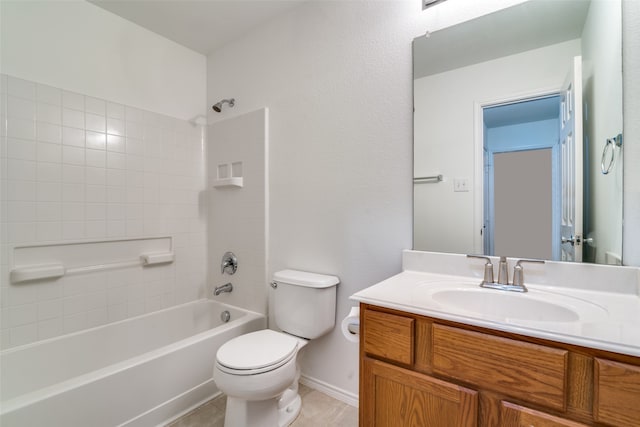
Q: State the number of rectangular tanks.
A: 1